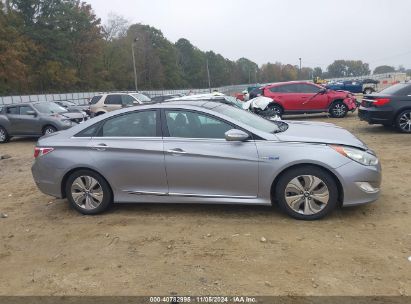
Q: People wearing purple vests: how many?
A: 0